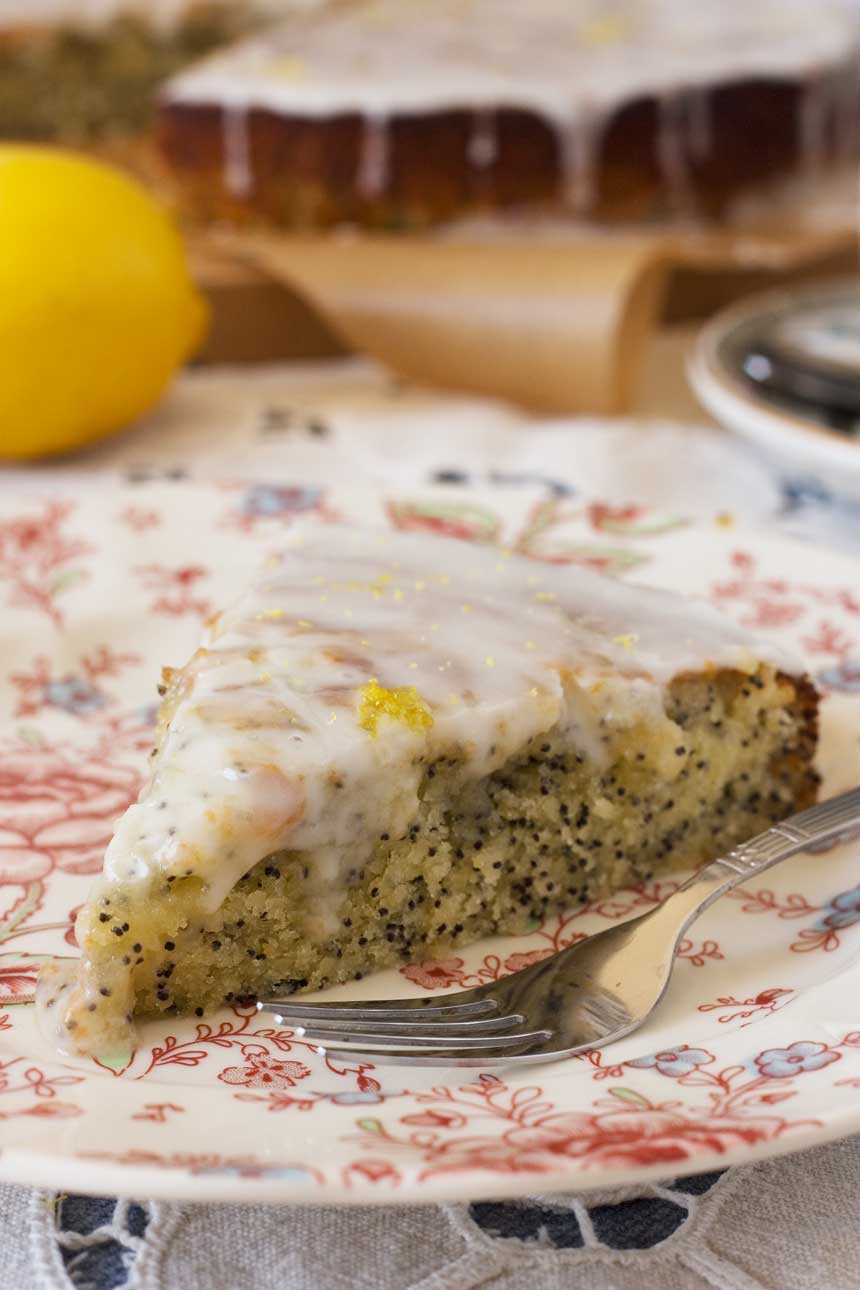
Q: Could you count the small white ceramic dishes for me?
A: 1